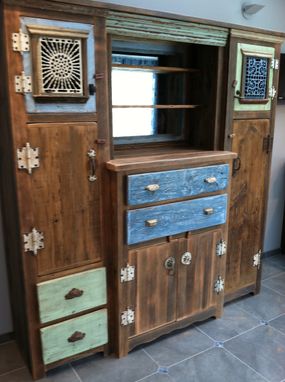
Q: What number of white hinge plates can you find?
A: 11